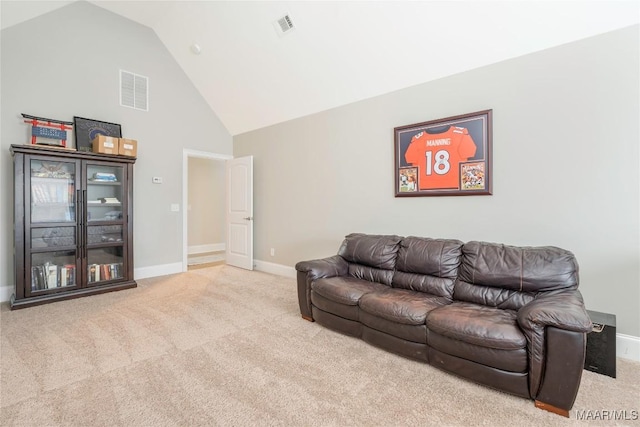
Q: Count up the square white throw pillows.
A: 0